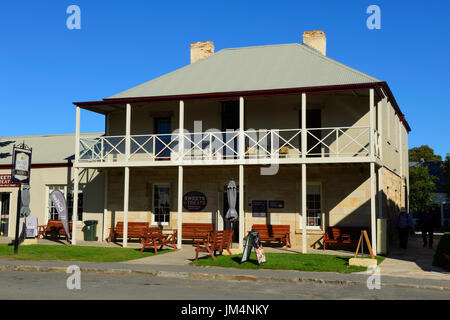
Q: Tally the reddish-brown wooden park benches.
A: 7